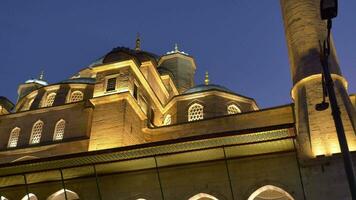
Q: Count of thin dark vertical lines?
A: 6